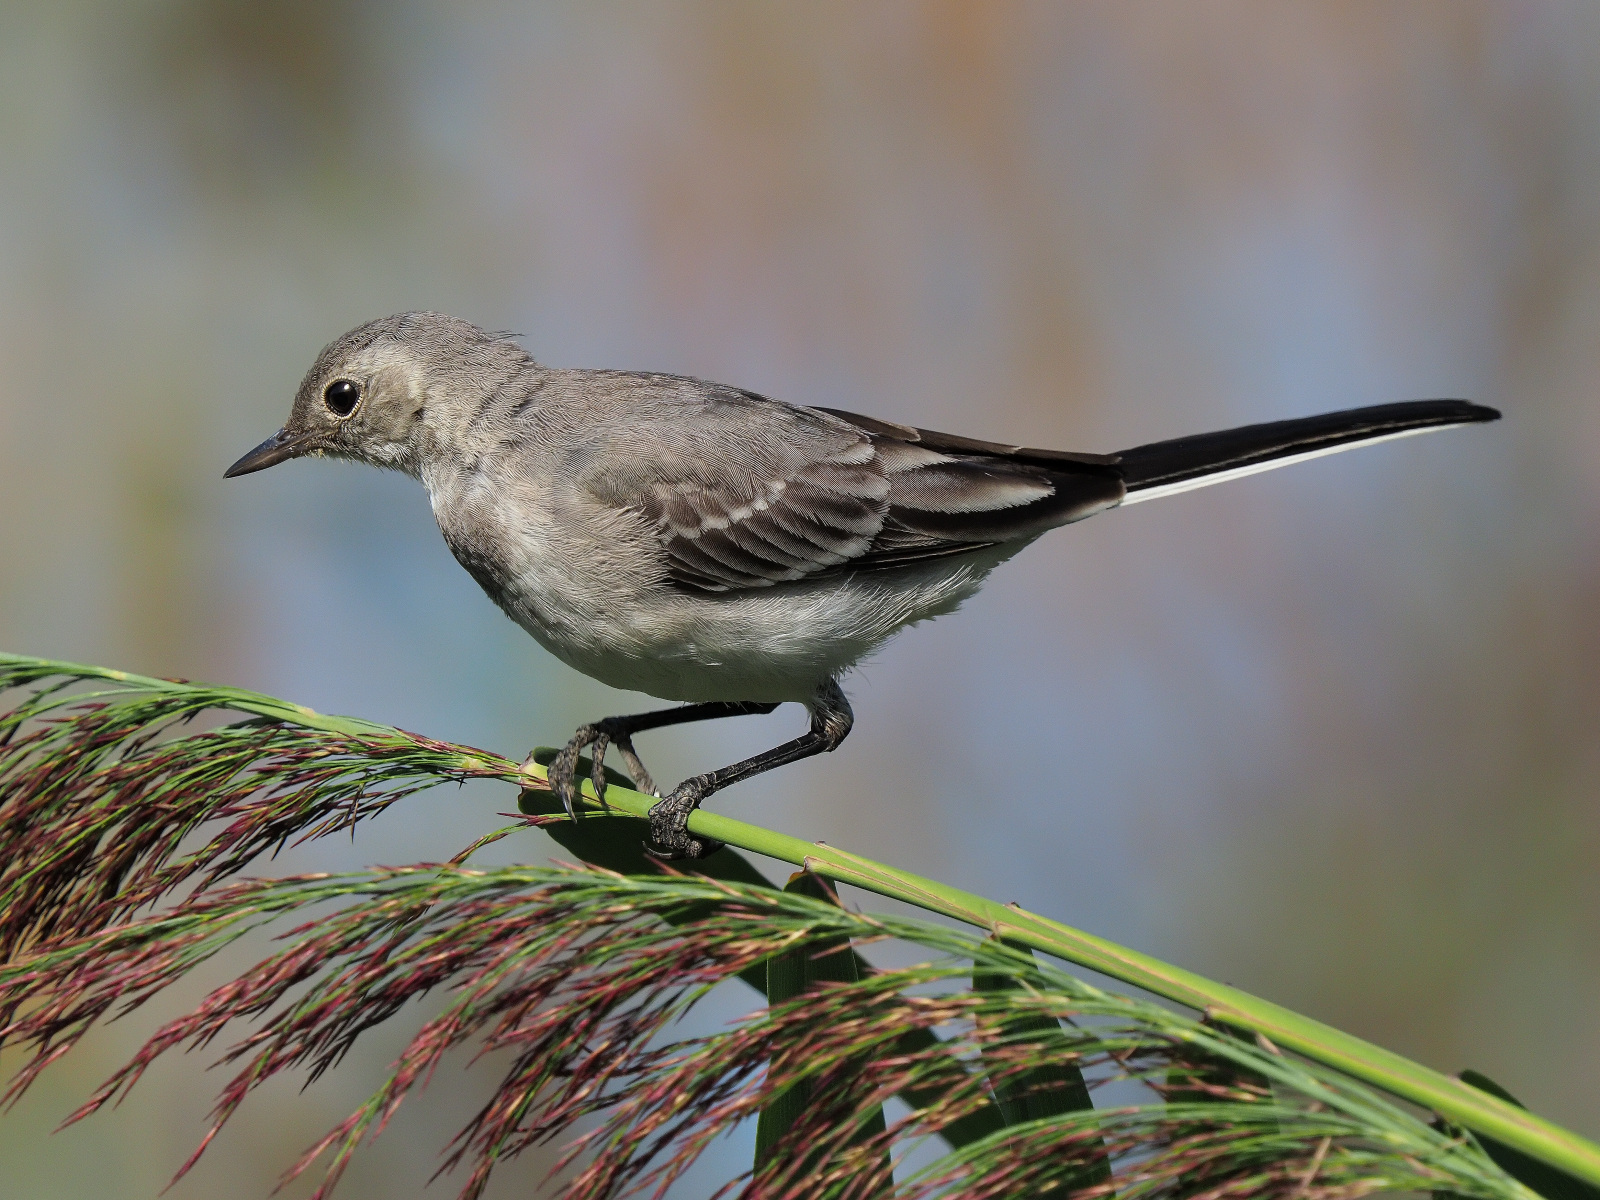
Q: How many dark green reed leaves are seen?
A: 5